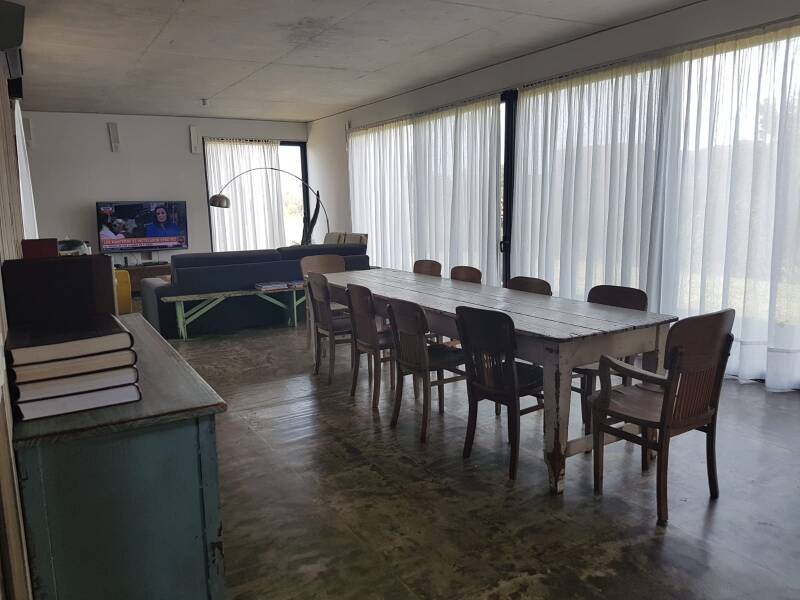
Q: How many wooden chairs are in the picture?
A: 10